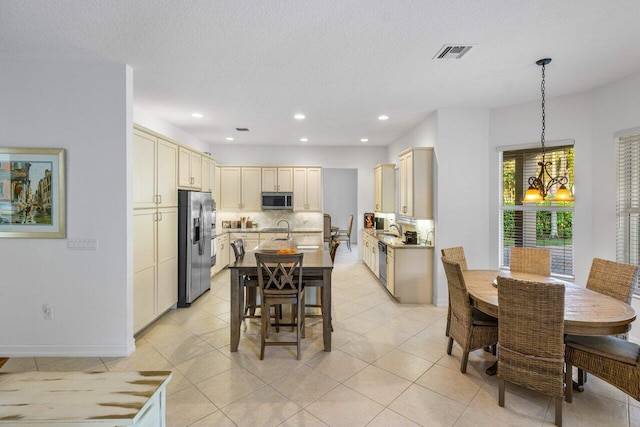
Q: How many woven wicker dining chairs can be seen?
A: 6